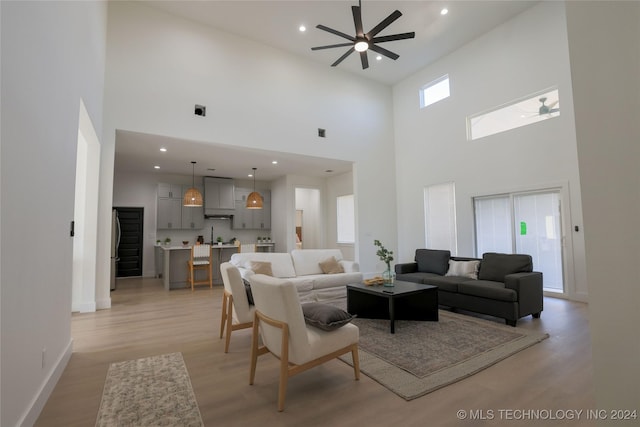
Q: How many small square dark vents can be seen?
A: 2